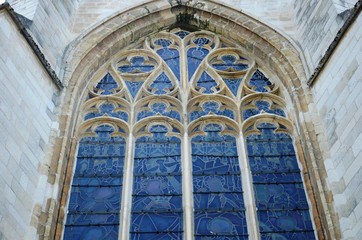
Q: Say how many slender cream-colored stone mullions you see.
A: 3